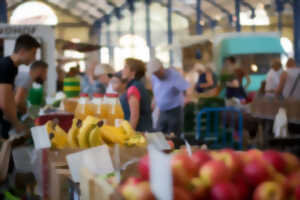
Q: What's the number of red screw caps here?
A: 3